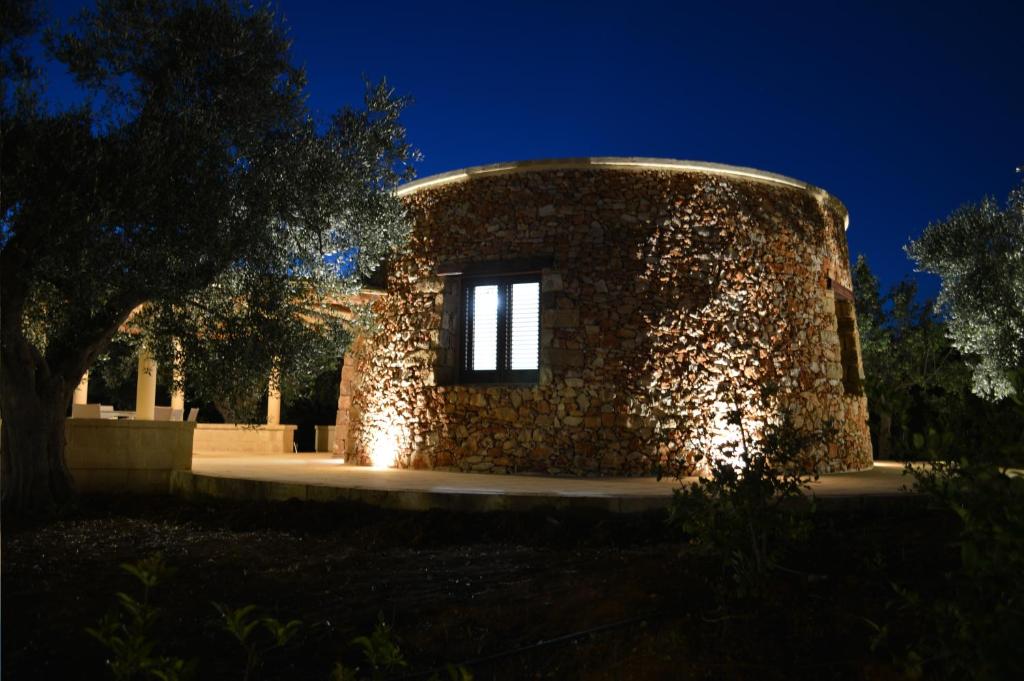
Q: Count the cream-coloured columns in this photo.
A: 4